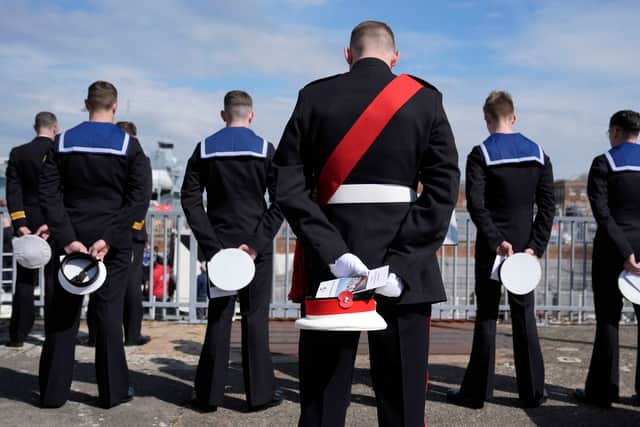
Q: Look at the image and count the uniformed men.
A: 7